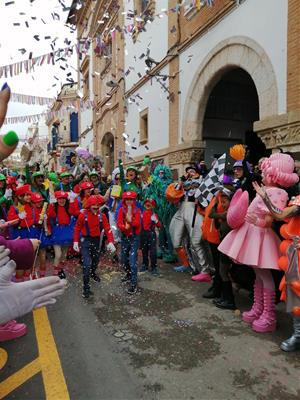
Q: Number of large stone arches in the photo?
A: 1